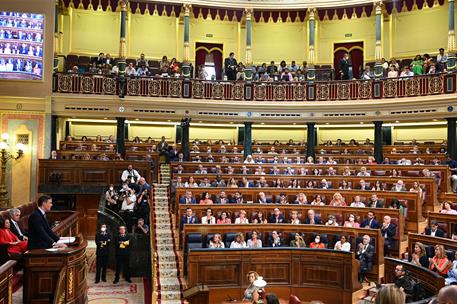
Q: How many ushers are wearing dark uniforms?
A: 2